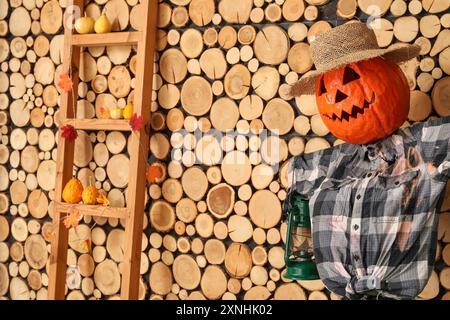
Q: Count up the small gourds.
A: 6